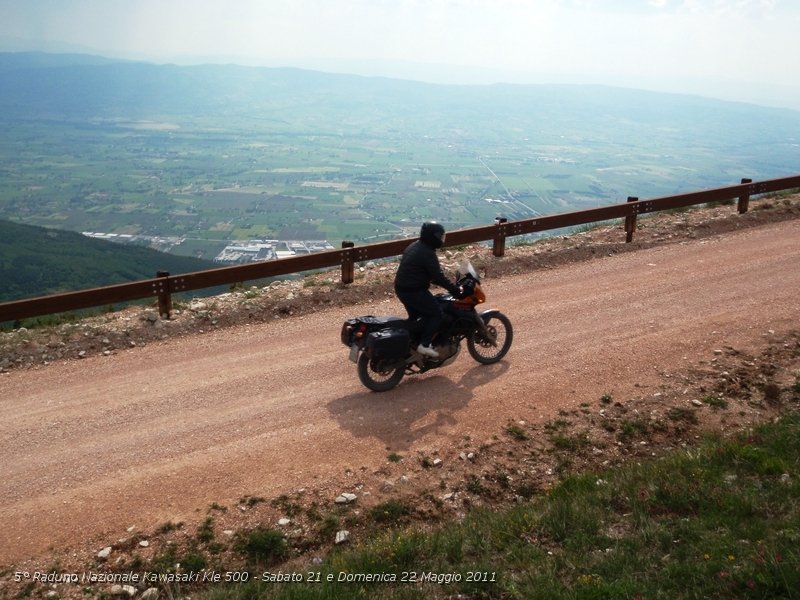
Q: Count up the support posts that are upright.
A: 5